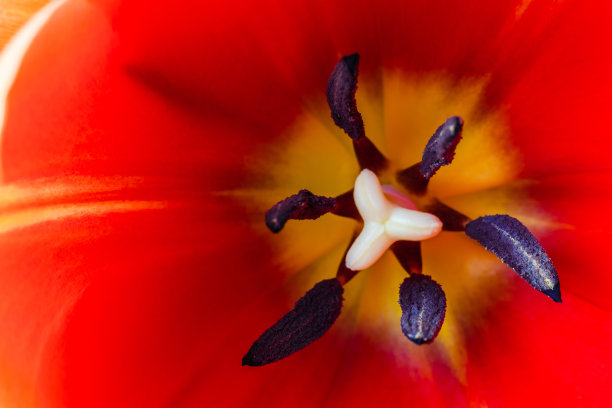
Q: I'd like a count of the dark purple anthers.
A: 6